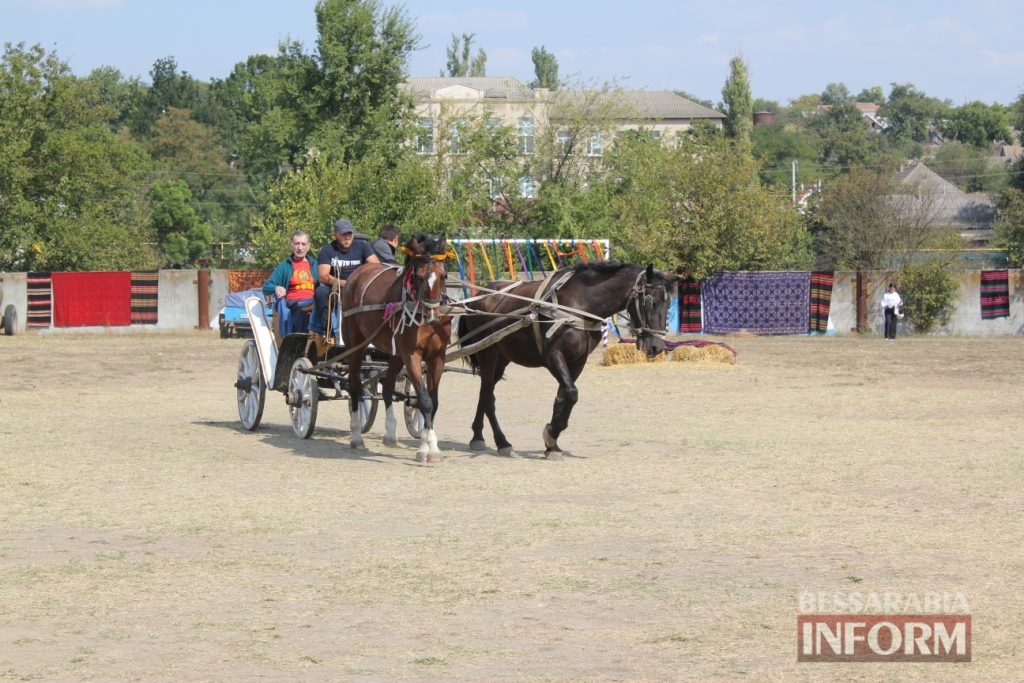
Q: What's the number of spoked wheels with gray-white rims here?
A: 4